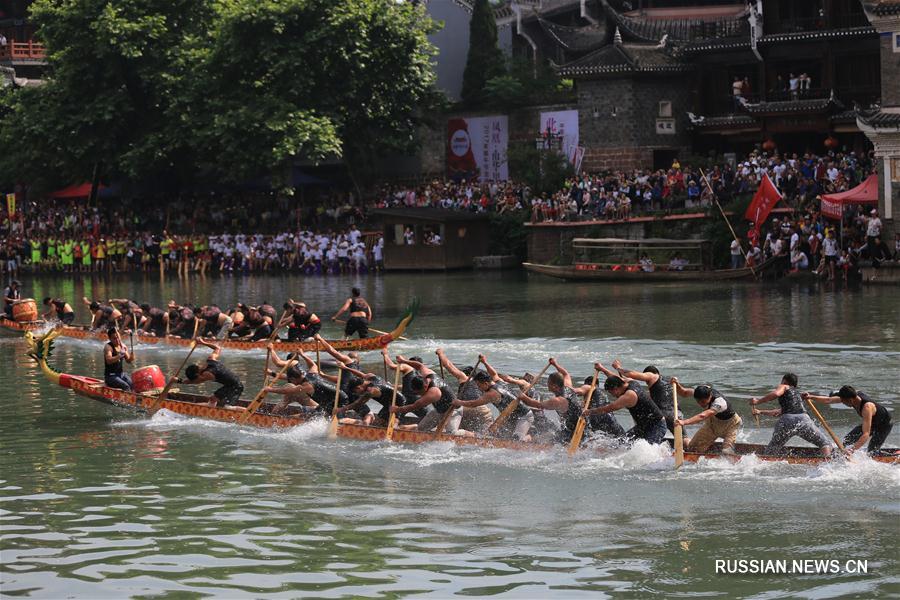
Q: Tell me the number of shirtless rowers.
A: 0